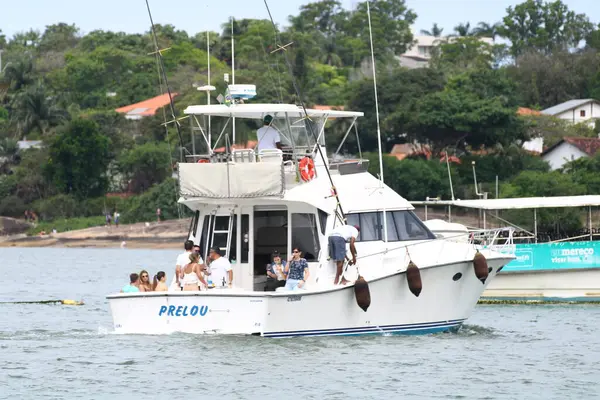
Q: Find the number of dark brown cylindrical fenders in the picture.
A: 3